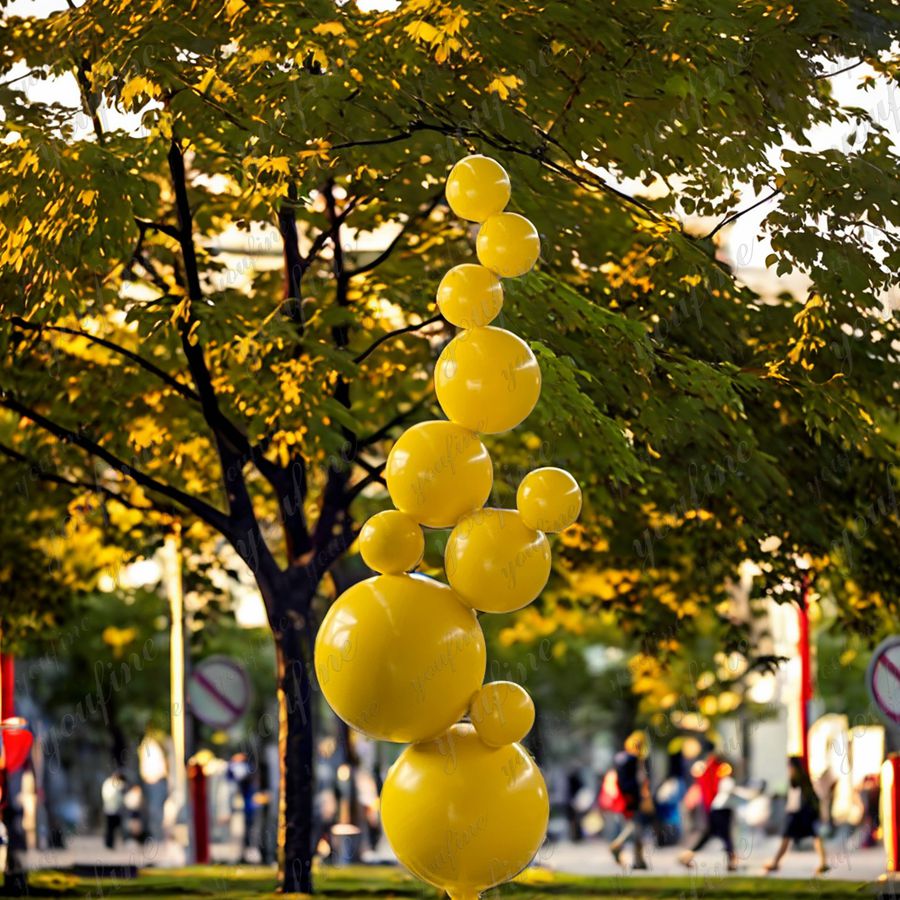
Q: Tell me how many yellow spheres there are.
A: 11